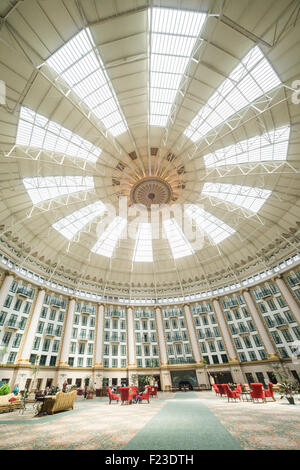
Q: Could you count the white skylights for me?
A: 12